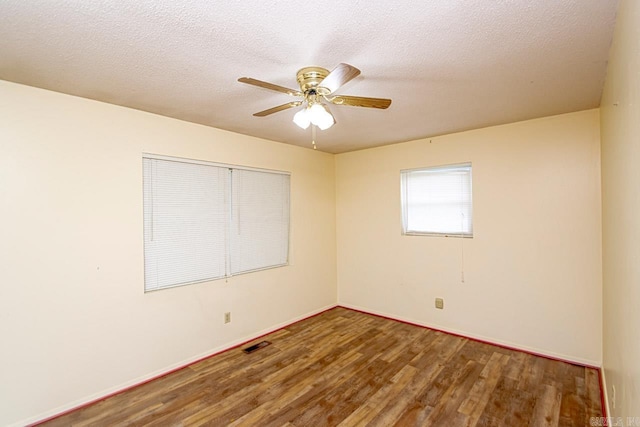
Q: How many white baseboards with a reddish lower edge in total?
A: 3